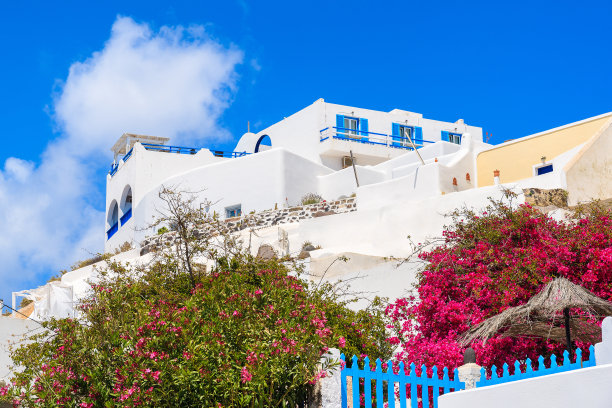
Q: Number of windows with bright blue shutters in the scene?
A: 3